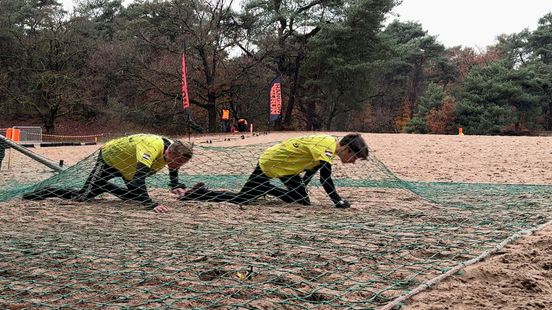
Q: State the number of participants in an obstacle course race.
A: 2